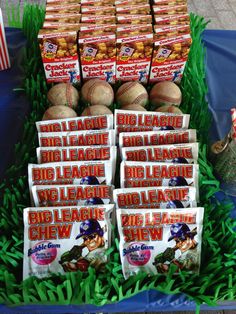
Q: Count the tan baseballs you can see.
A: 8